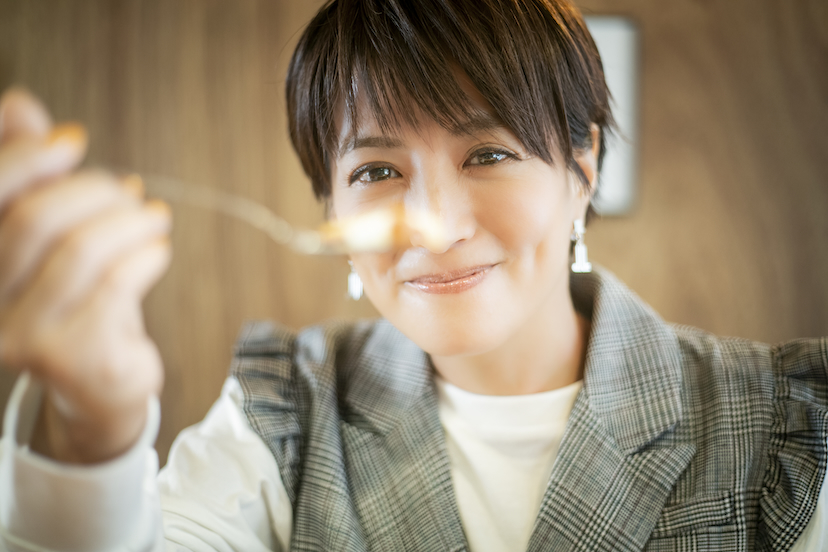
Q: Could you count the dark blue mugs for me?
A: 0